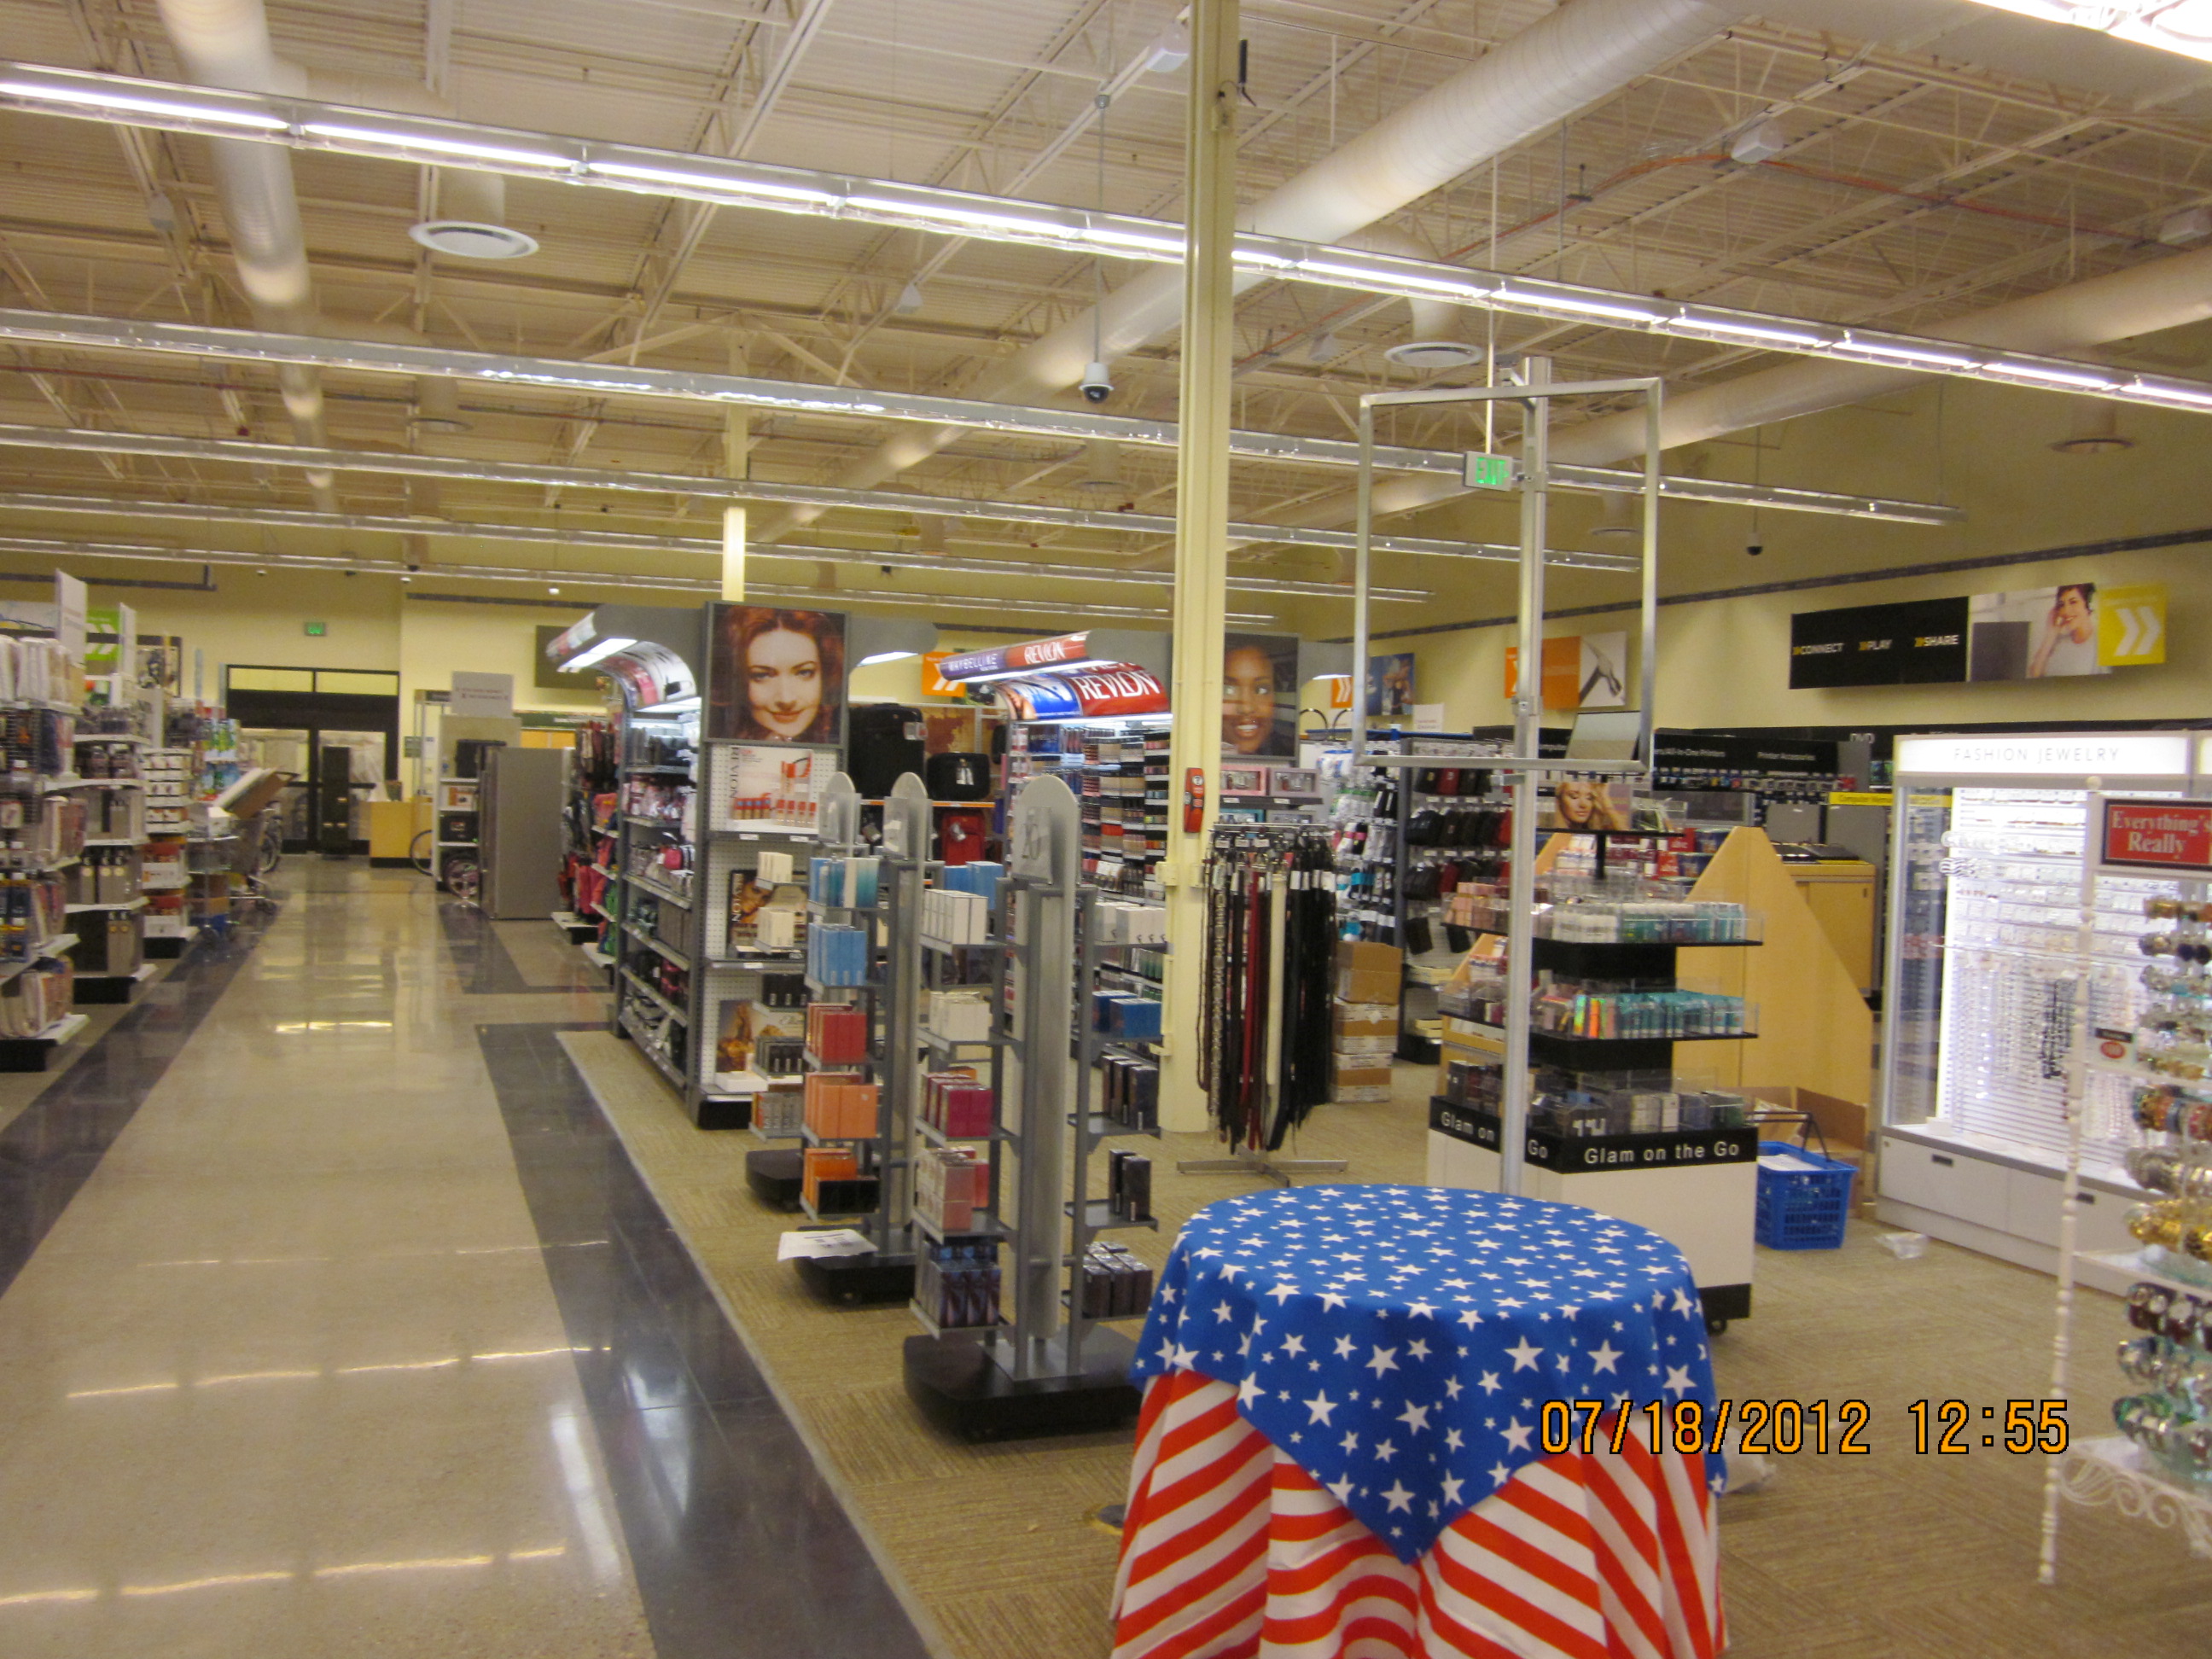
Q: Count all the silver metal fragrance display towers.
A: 3